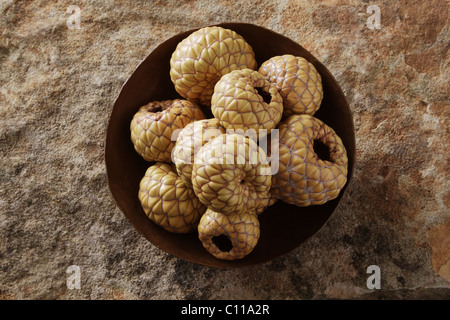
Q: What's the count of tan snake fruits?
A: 9